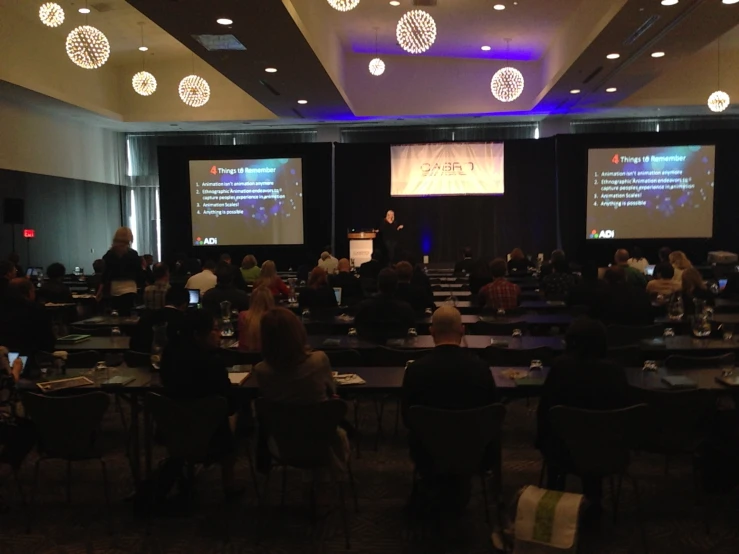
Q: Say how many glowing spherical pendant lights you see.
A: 9